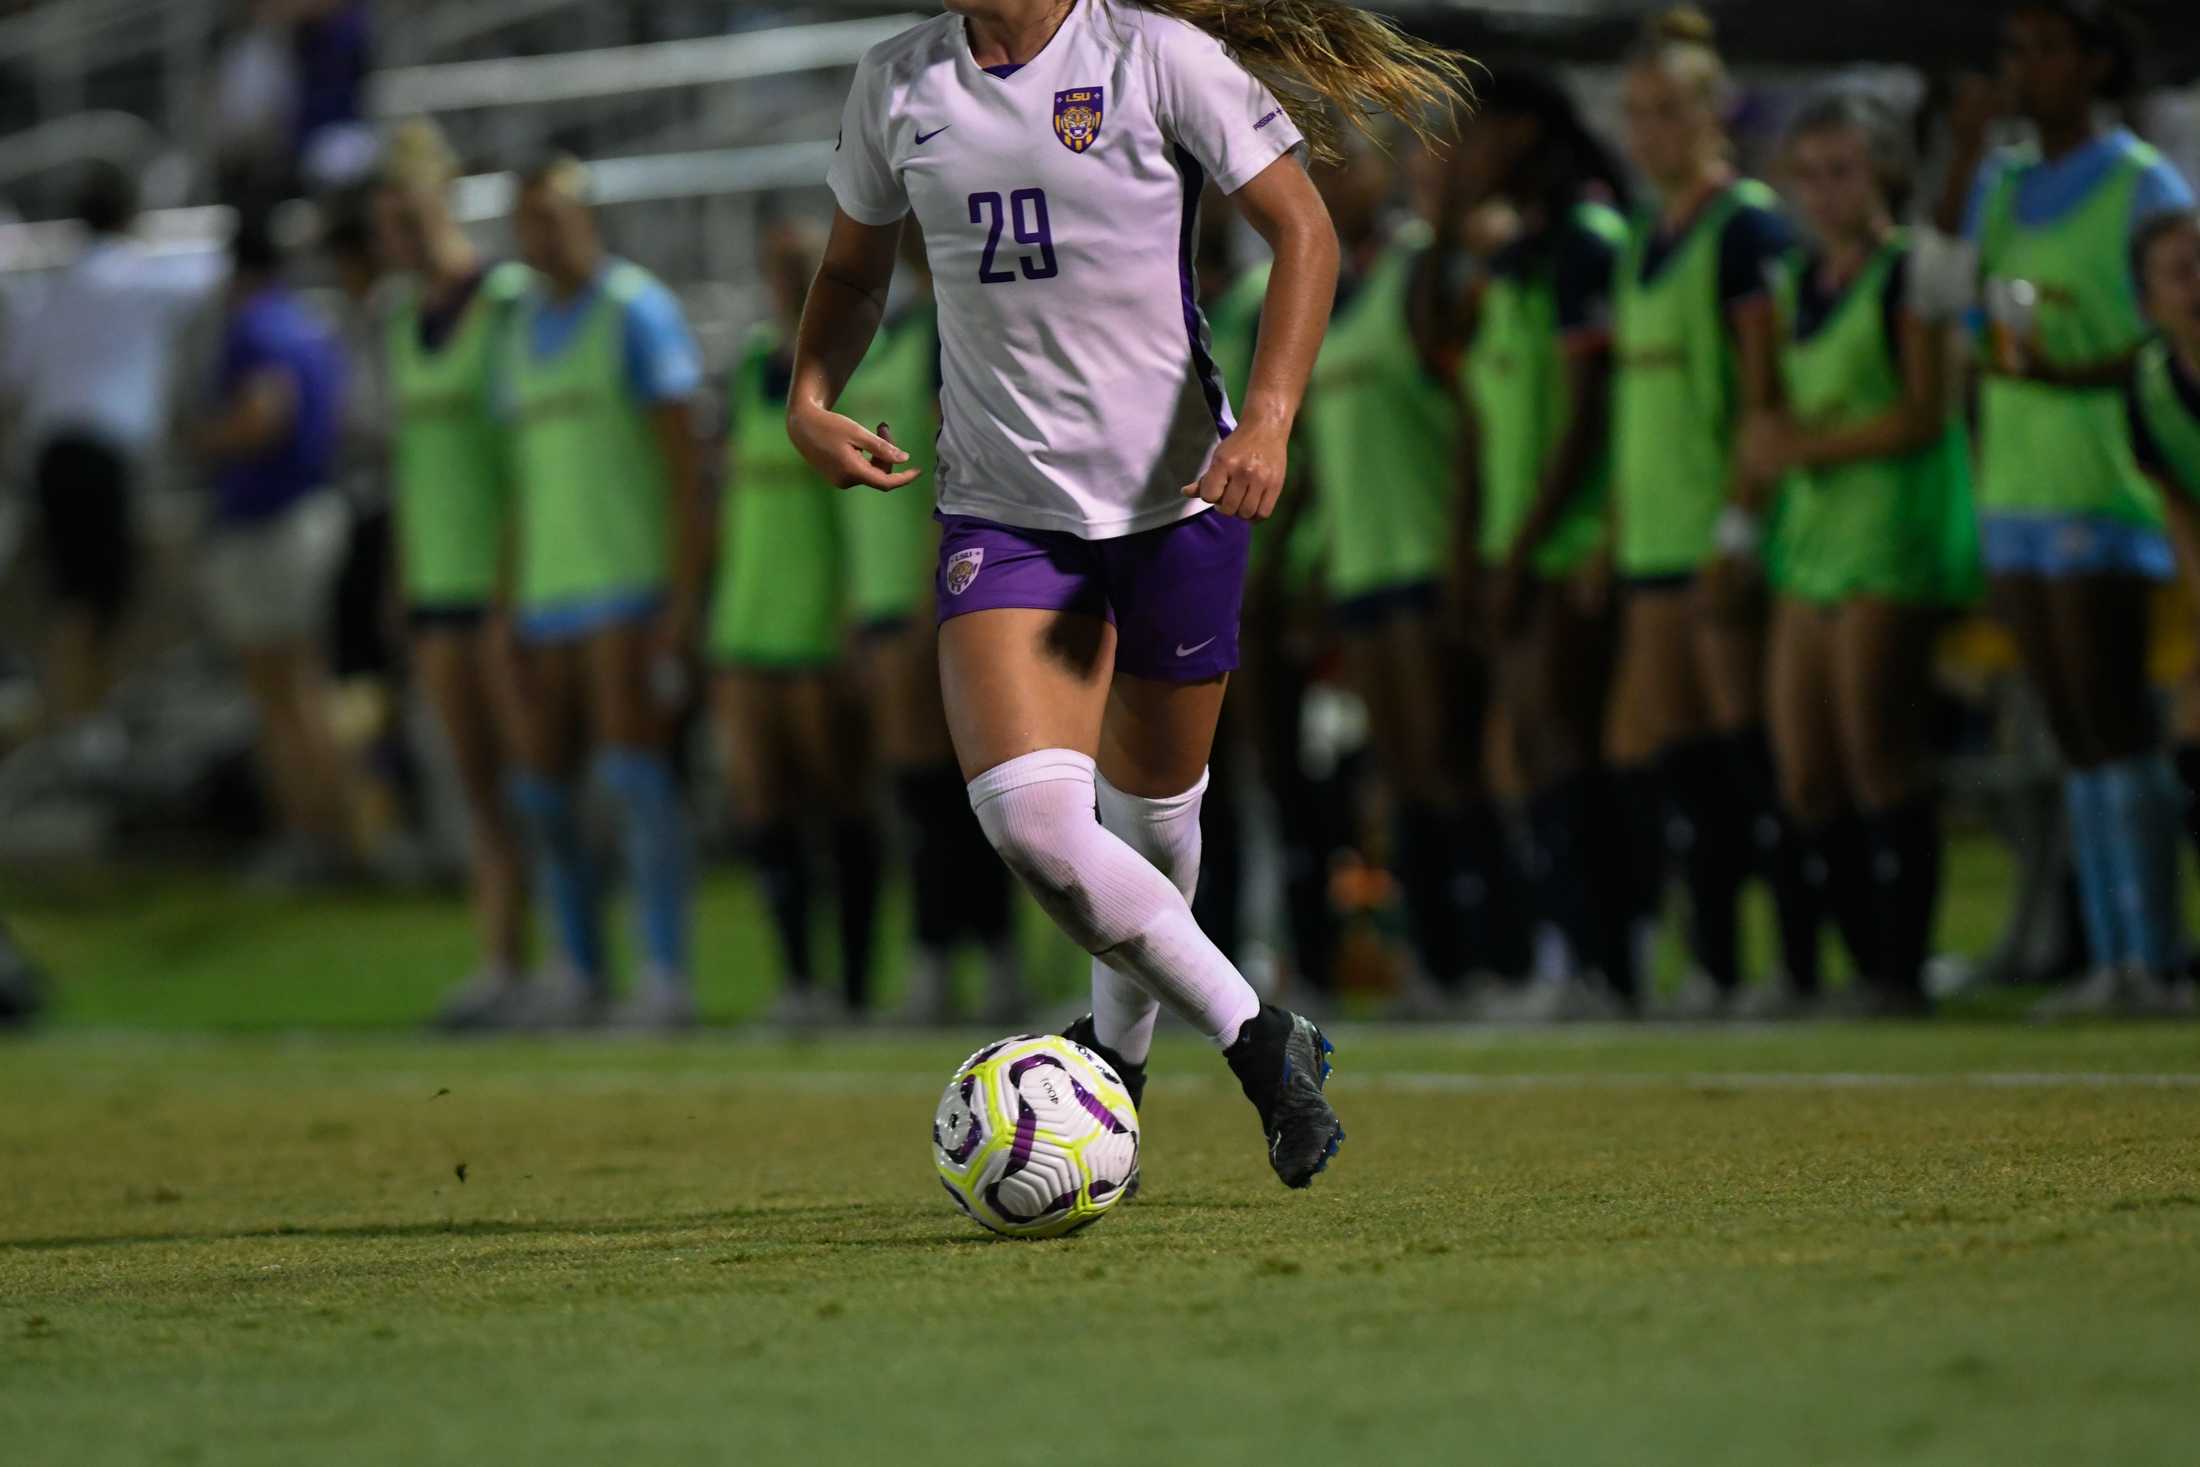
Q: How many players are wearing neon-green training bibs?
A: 11